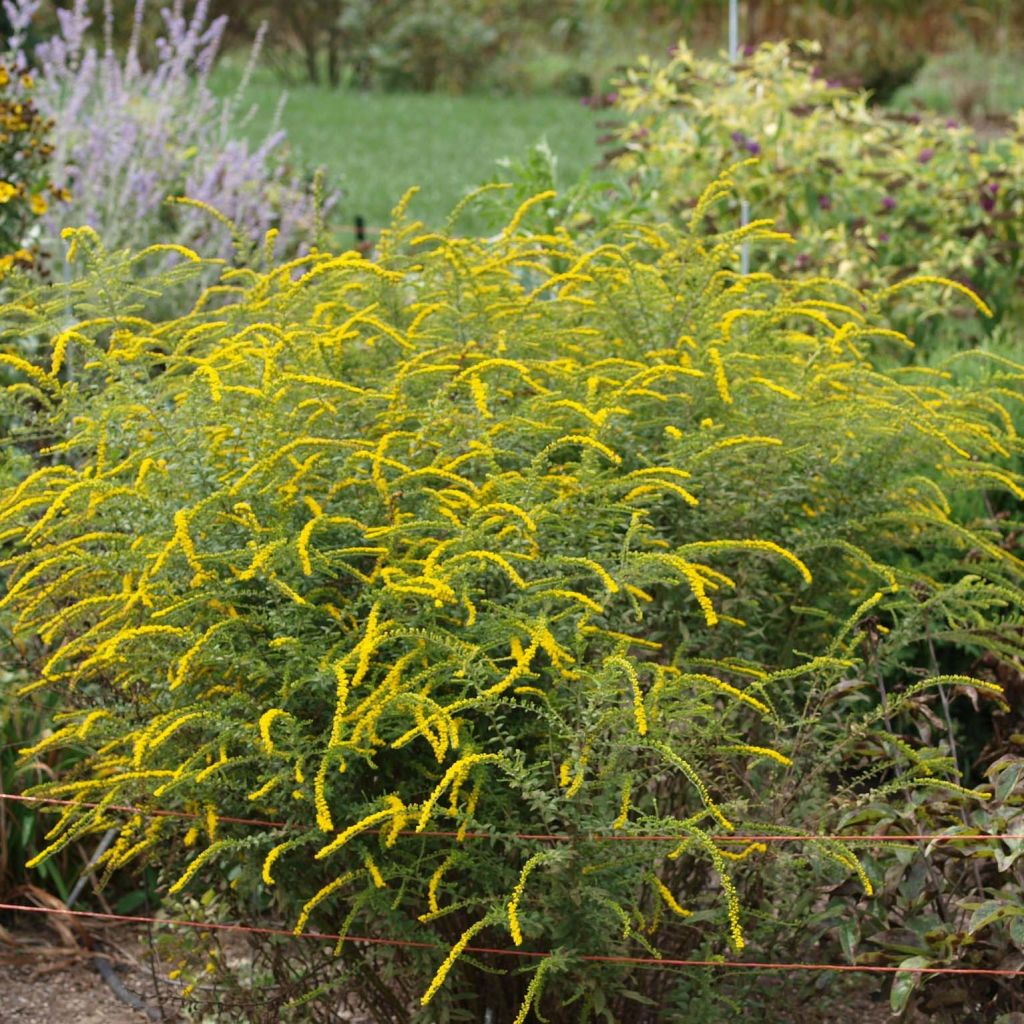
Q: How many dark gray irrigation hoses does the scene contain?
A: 1